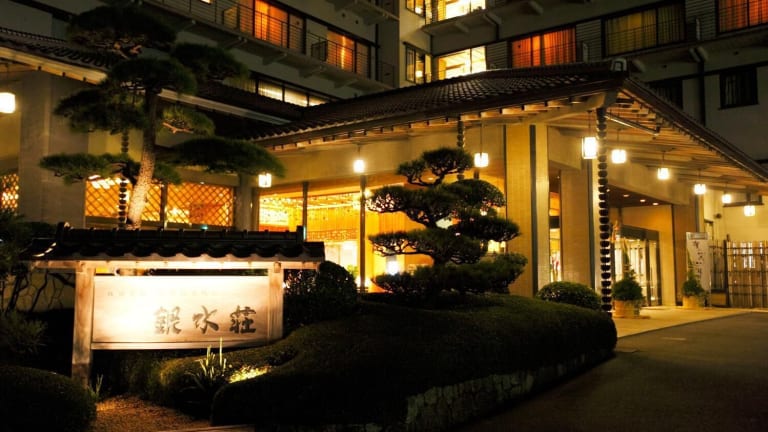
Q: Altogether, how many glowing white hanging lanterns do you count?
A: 10